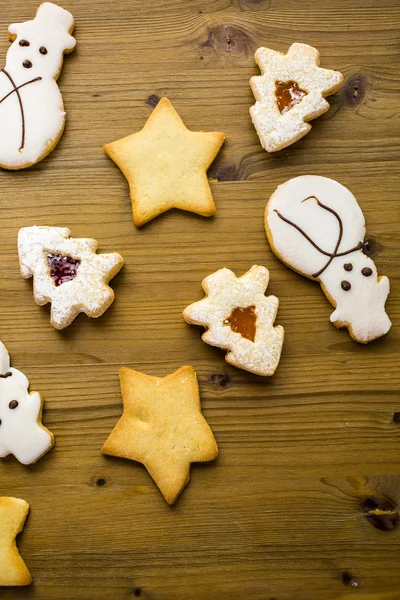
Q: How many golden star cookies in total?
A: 3